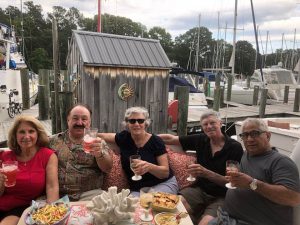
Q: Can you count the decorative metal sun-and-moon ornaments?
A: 1